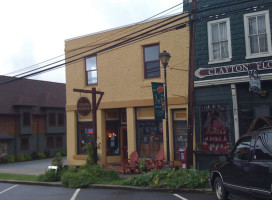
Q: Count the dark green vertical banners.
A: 1